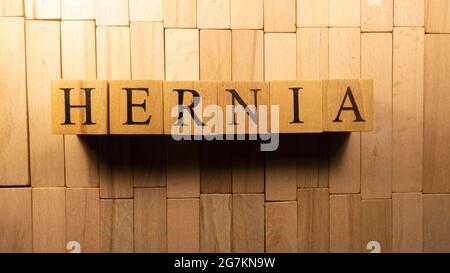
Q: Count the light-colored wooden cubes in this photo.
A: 6